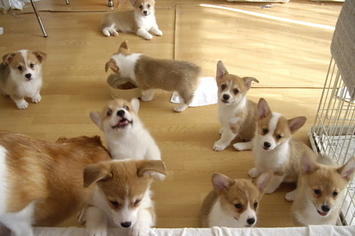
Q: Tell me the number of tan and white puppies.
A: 9